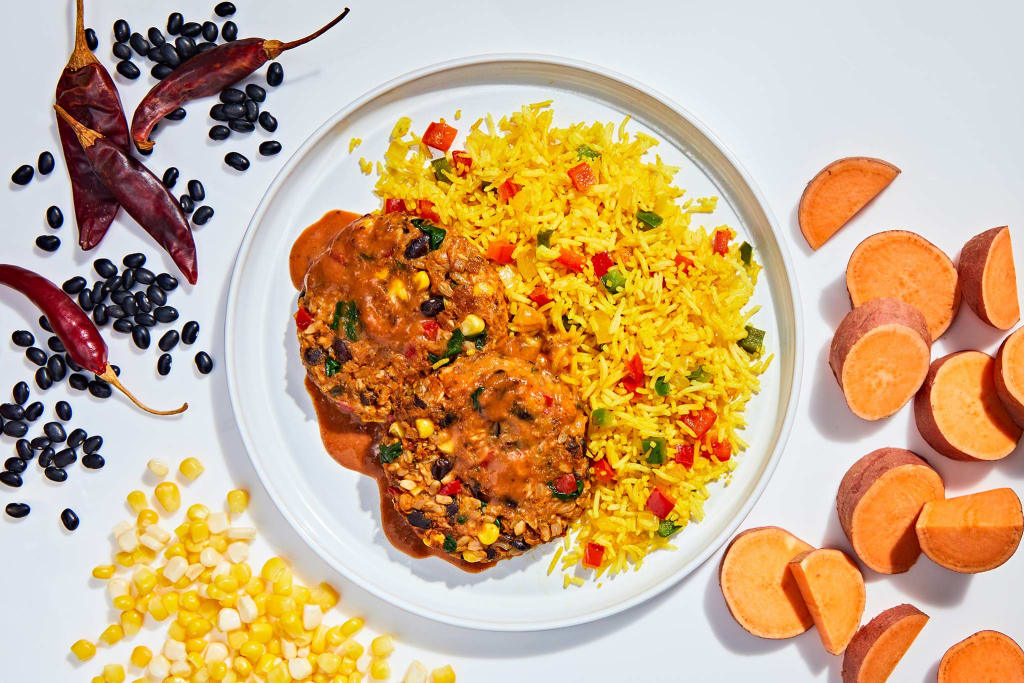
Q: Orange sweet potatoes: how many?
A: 12